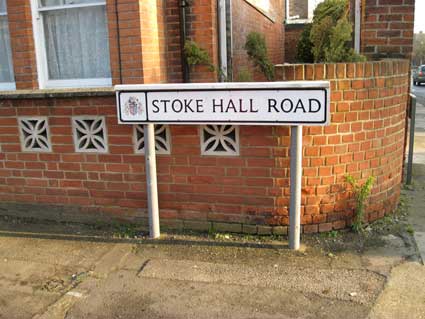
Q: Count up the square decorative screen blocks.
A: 4